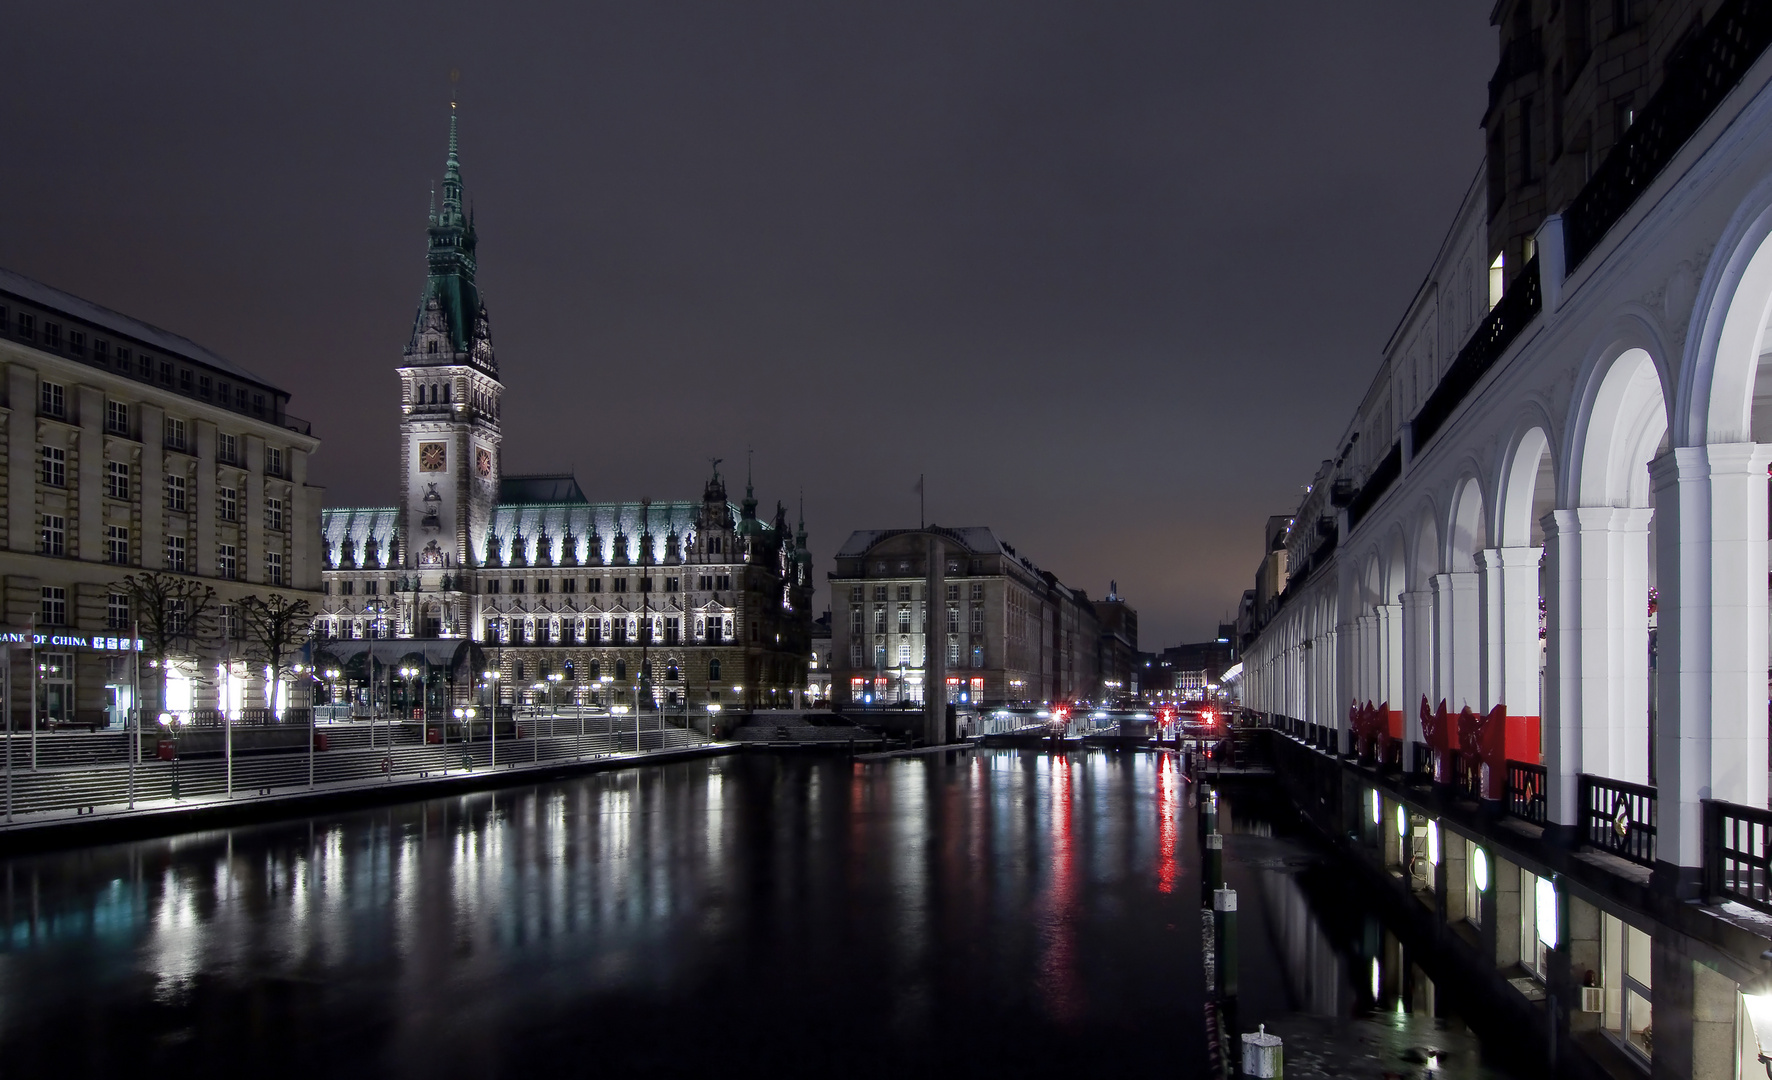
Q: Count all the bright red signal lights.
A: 3